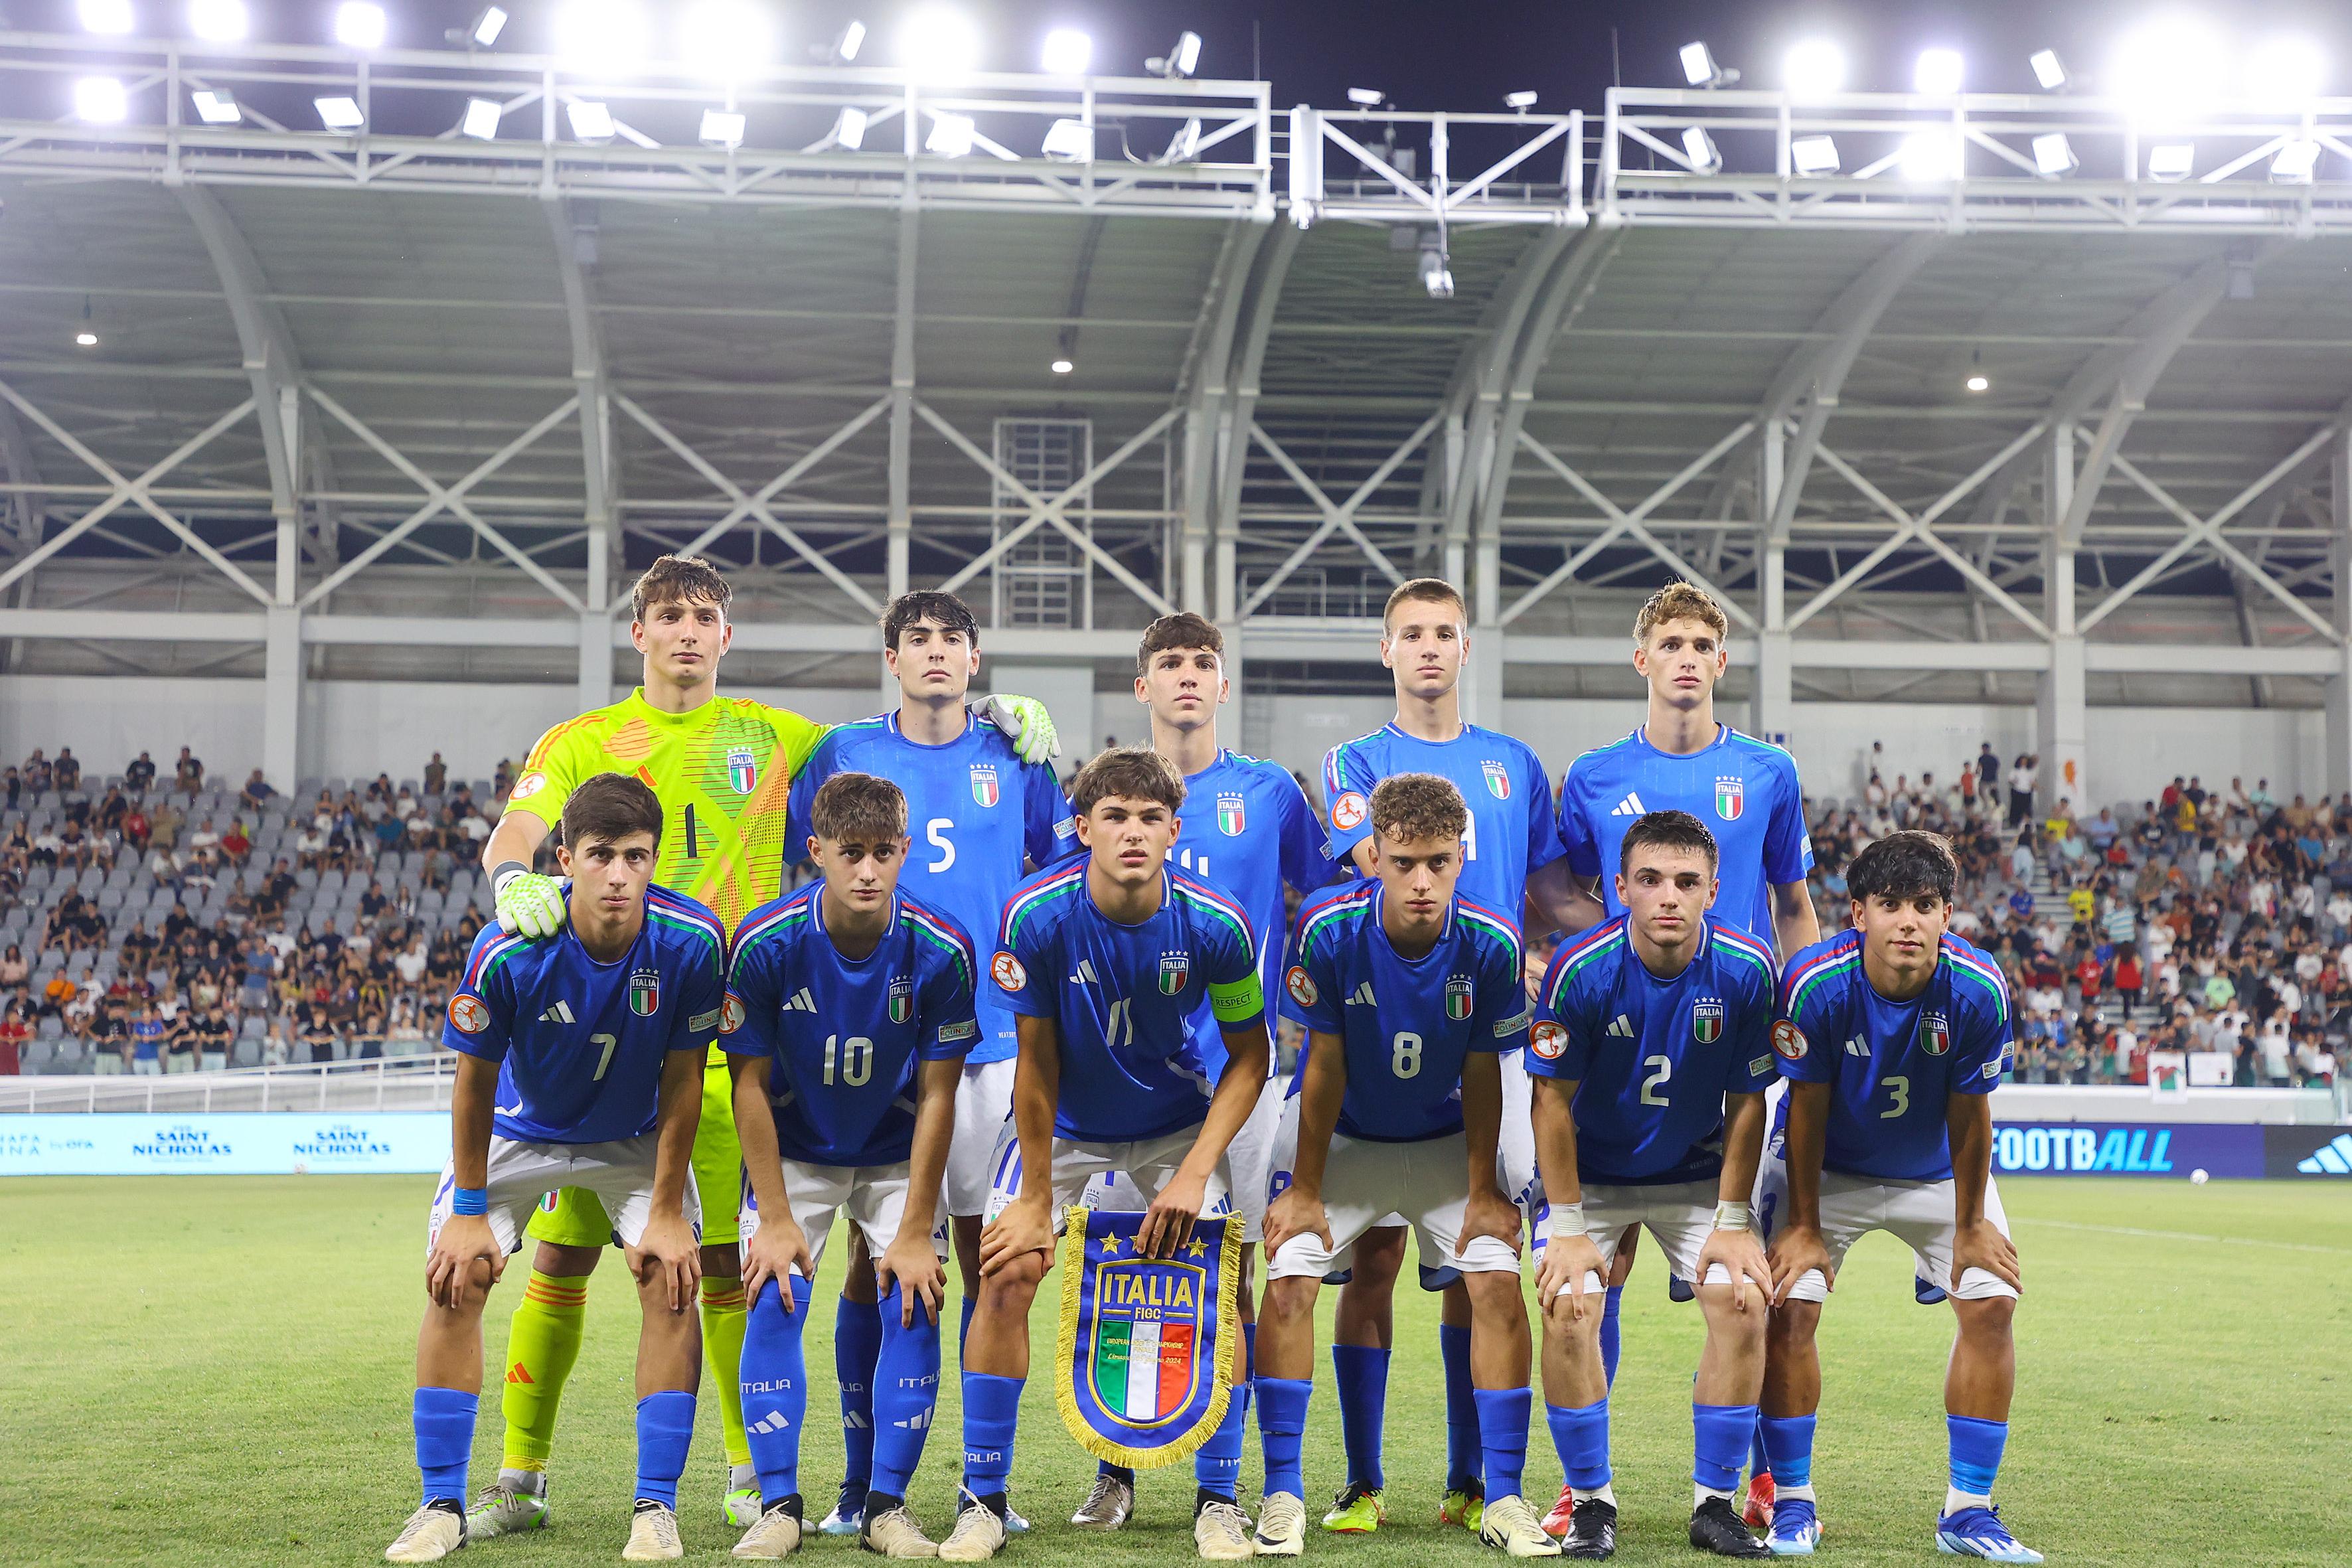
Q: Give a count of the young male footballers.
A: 11